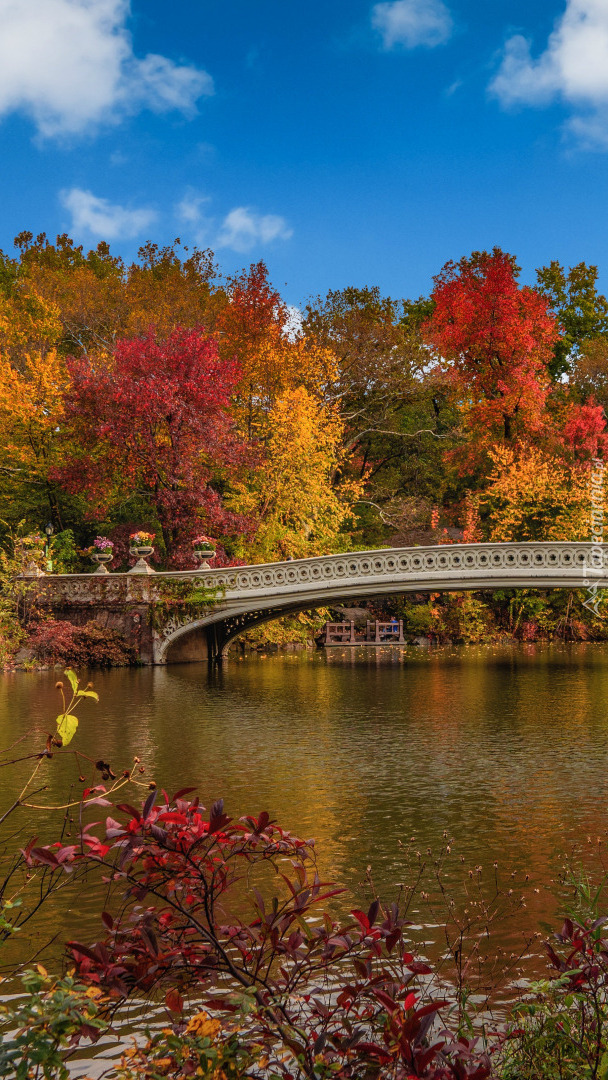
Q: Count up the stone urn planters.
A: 4